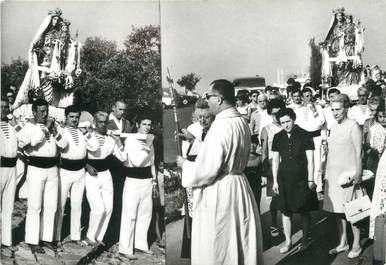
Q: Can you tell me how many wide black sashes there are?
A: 5